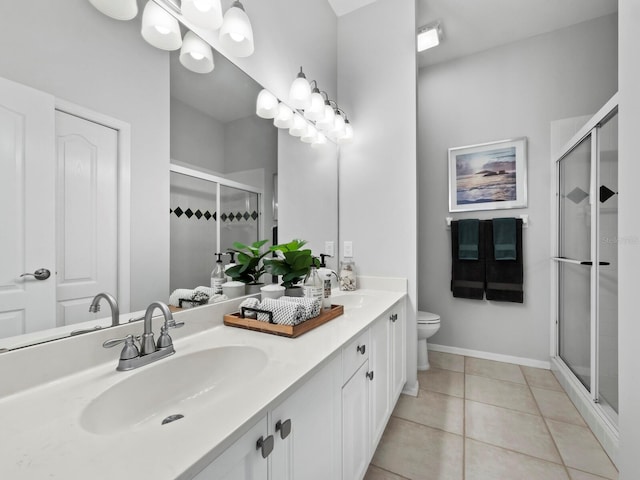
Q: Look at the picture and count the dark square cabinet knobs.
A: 6